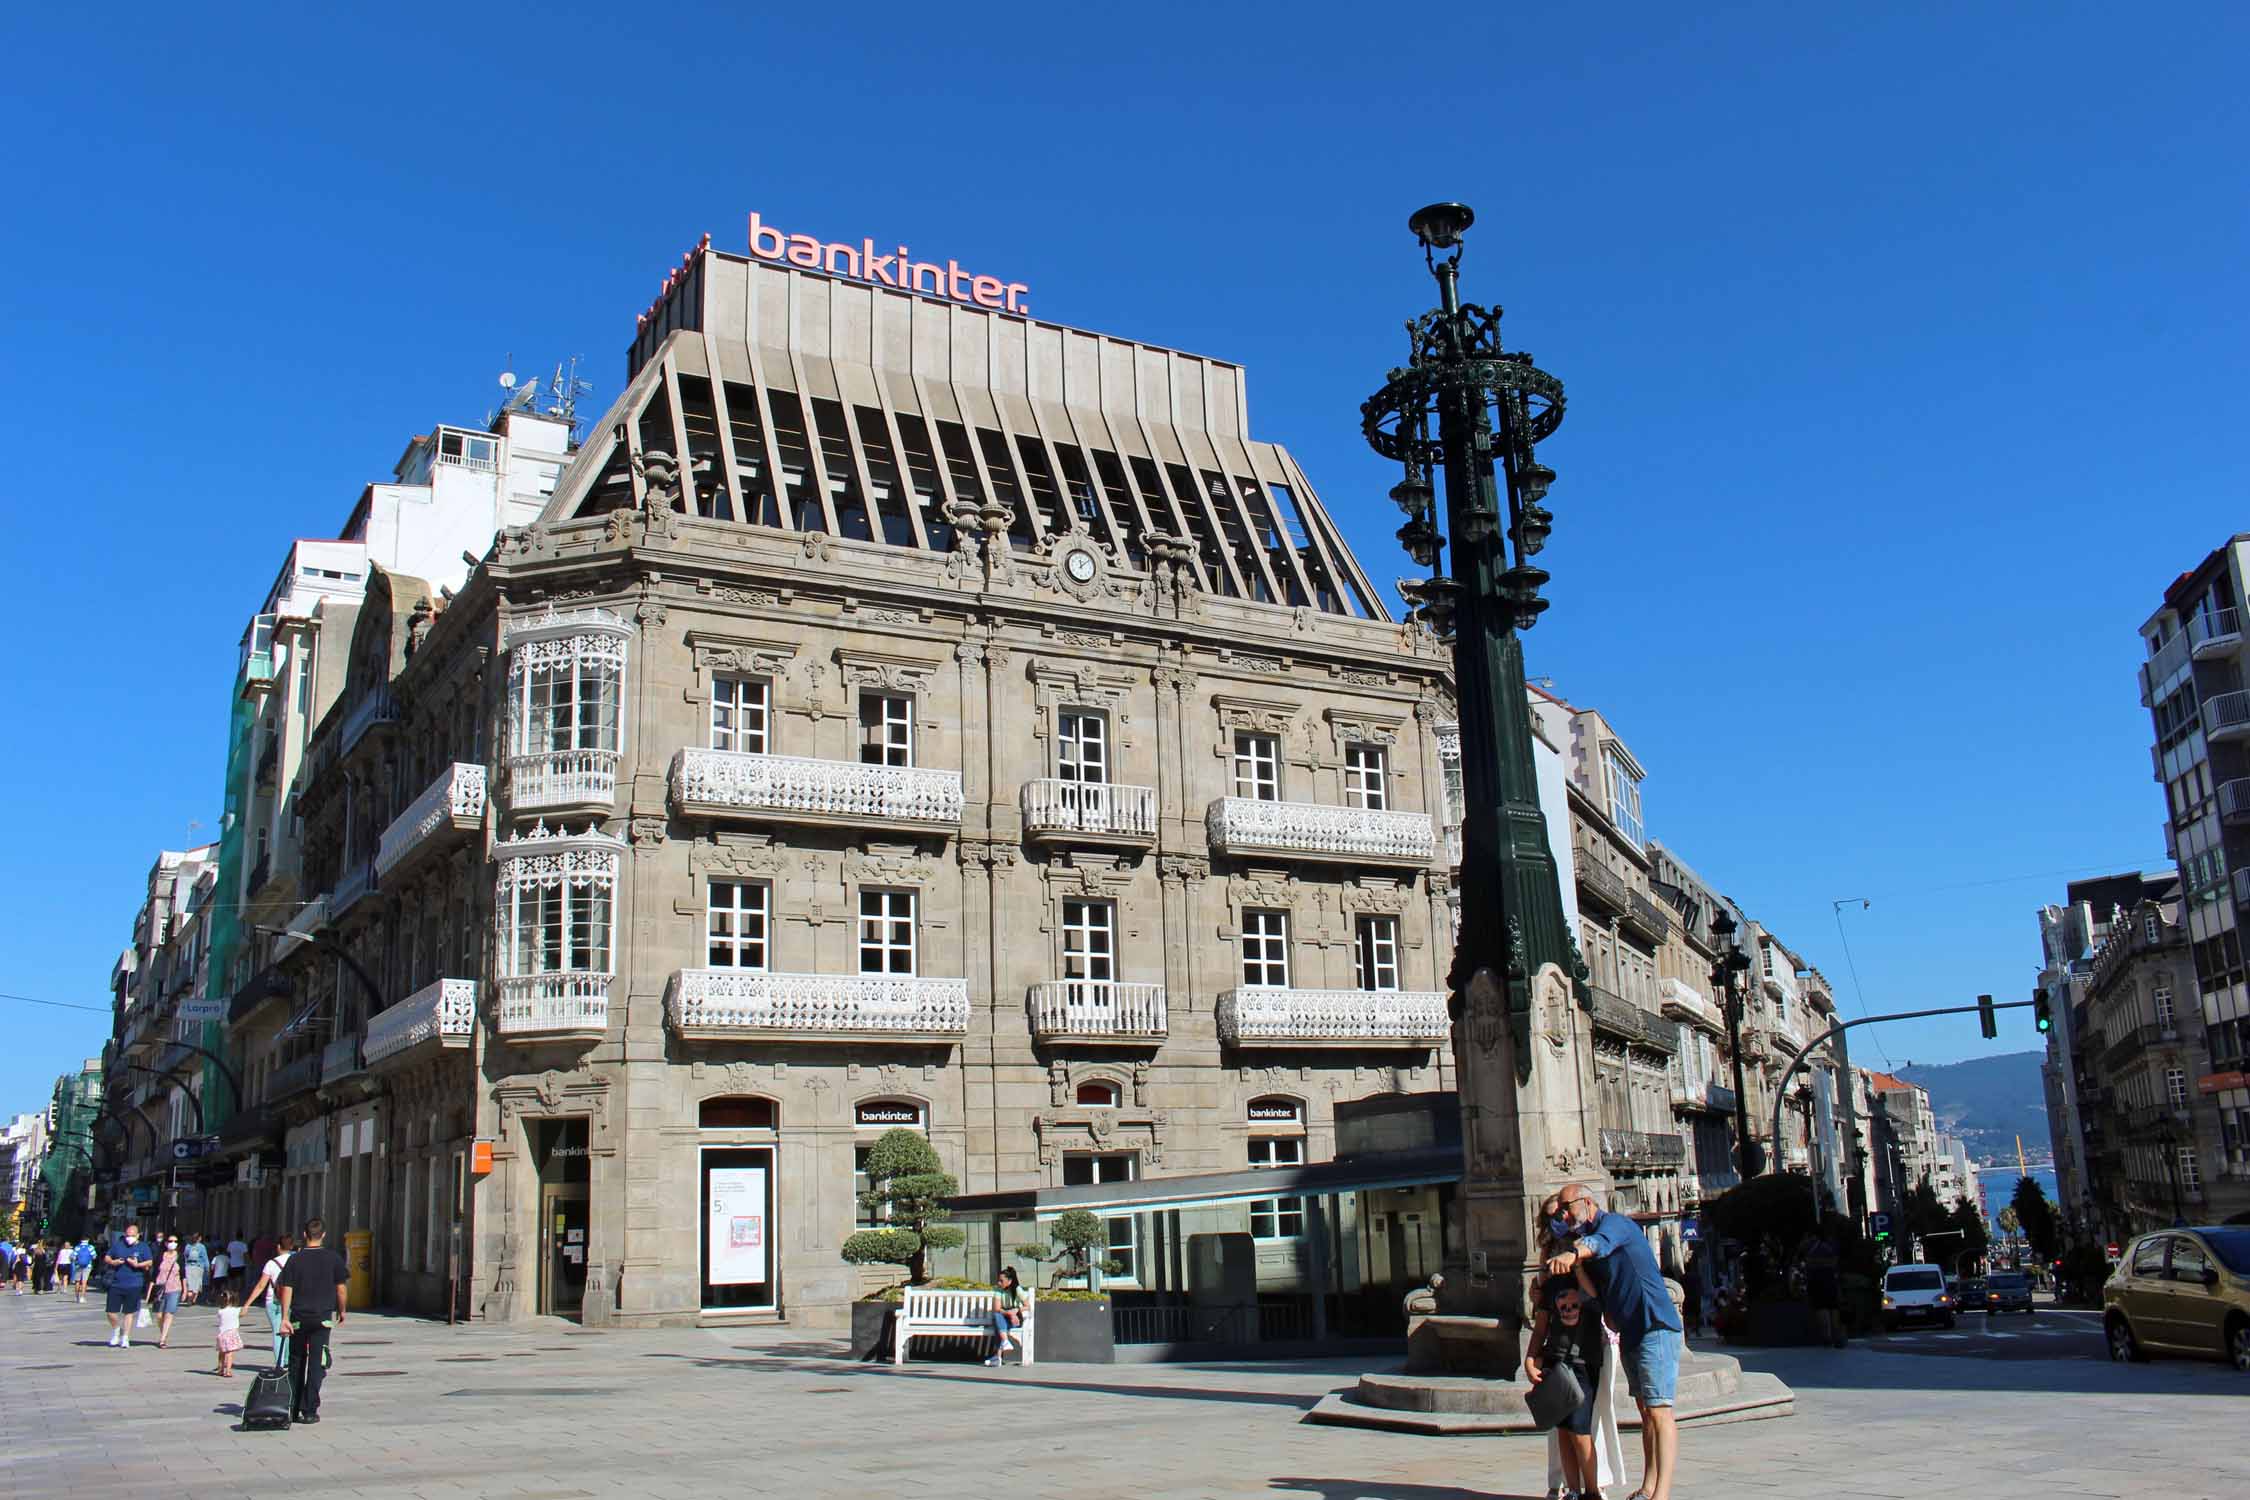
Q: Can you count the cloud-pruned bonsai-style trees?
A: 2